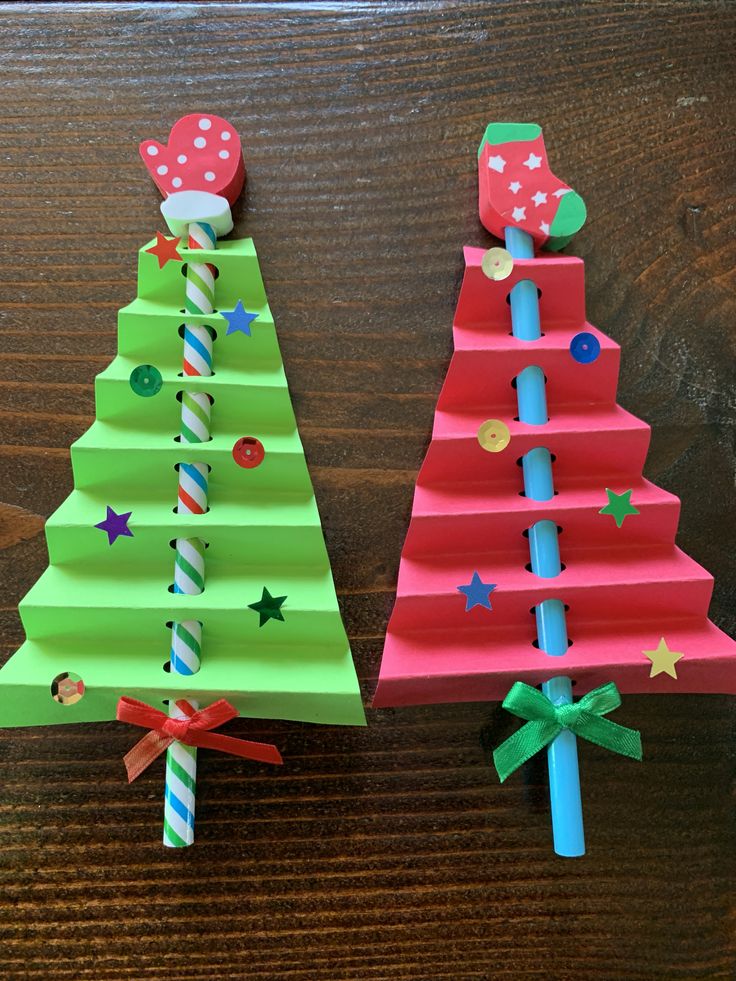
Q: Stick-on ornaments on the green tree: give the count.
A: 7